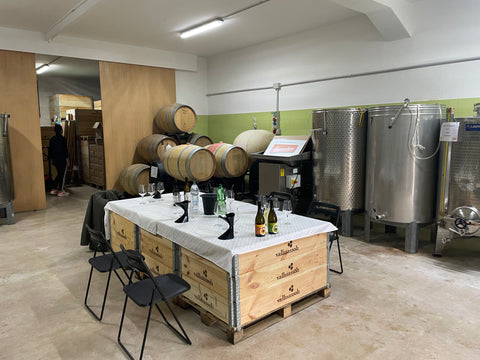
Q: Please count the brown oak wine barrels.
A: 6